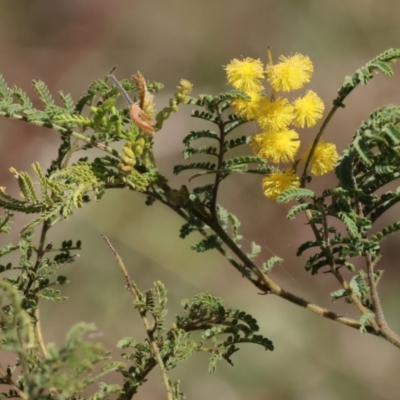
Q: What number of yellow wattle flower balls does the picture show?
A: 8